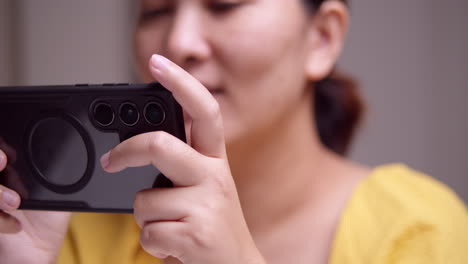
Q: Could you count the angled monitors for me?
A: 0